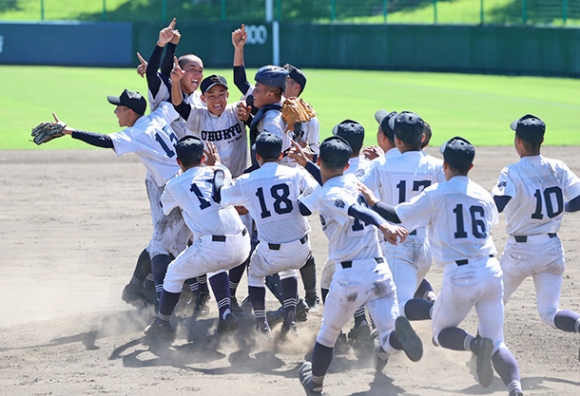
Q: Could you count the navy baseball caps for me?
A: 11